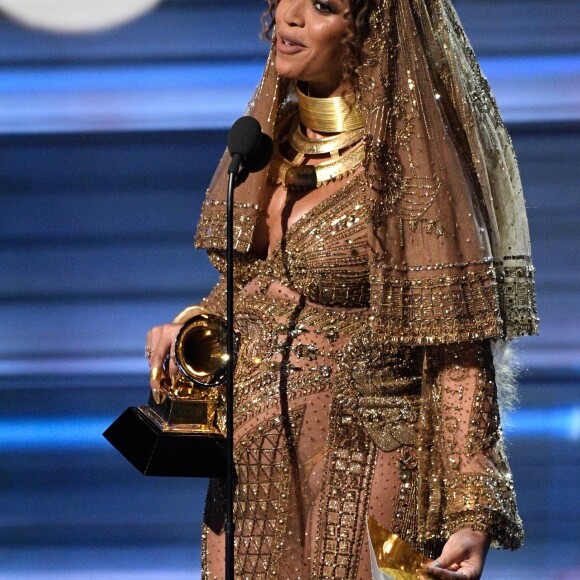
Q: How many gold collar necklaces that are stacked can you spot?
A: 3